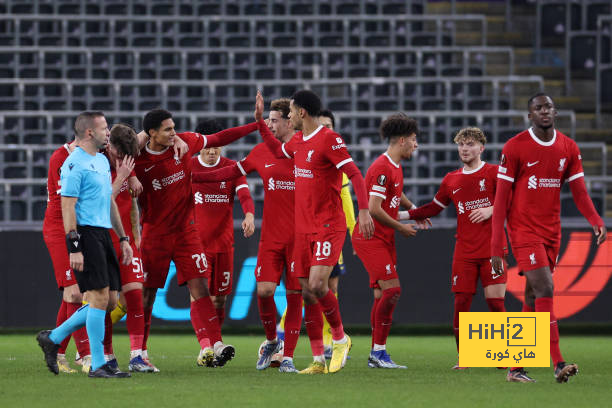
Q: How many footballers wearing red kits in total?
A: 9